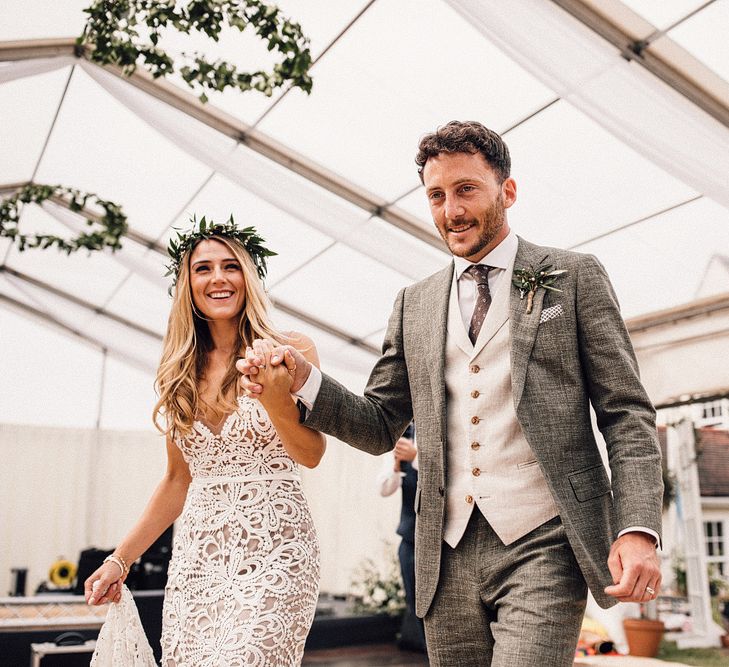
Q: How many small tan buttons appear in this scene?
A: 6